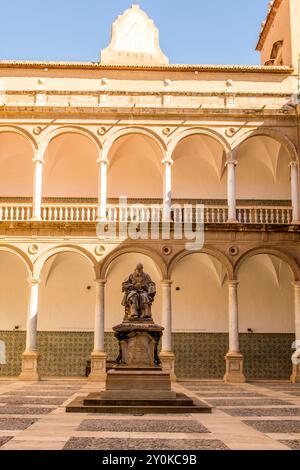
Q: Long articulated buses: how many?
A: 0